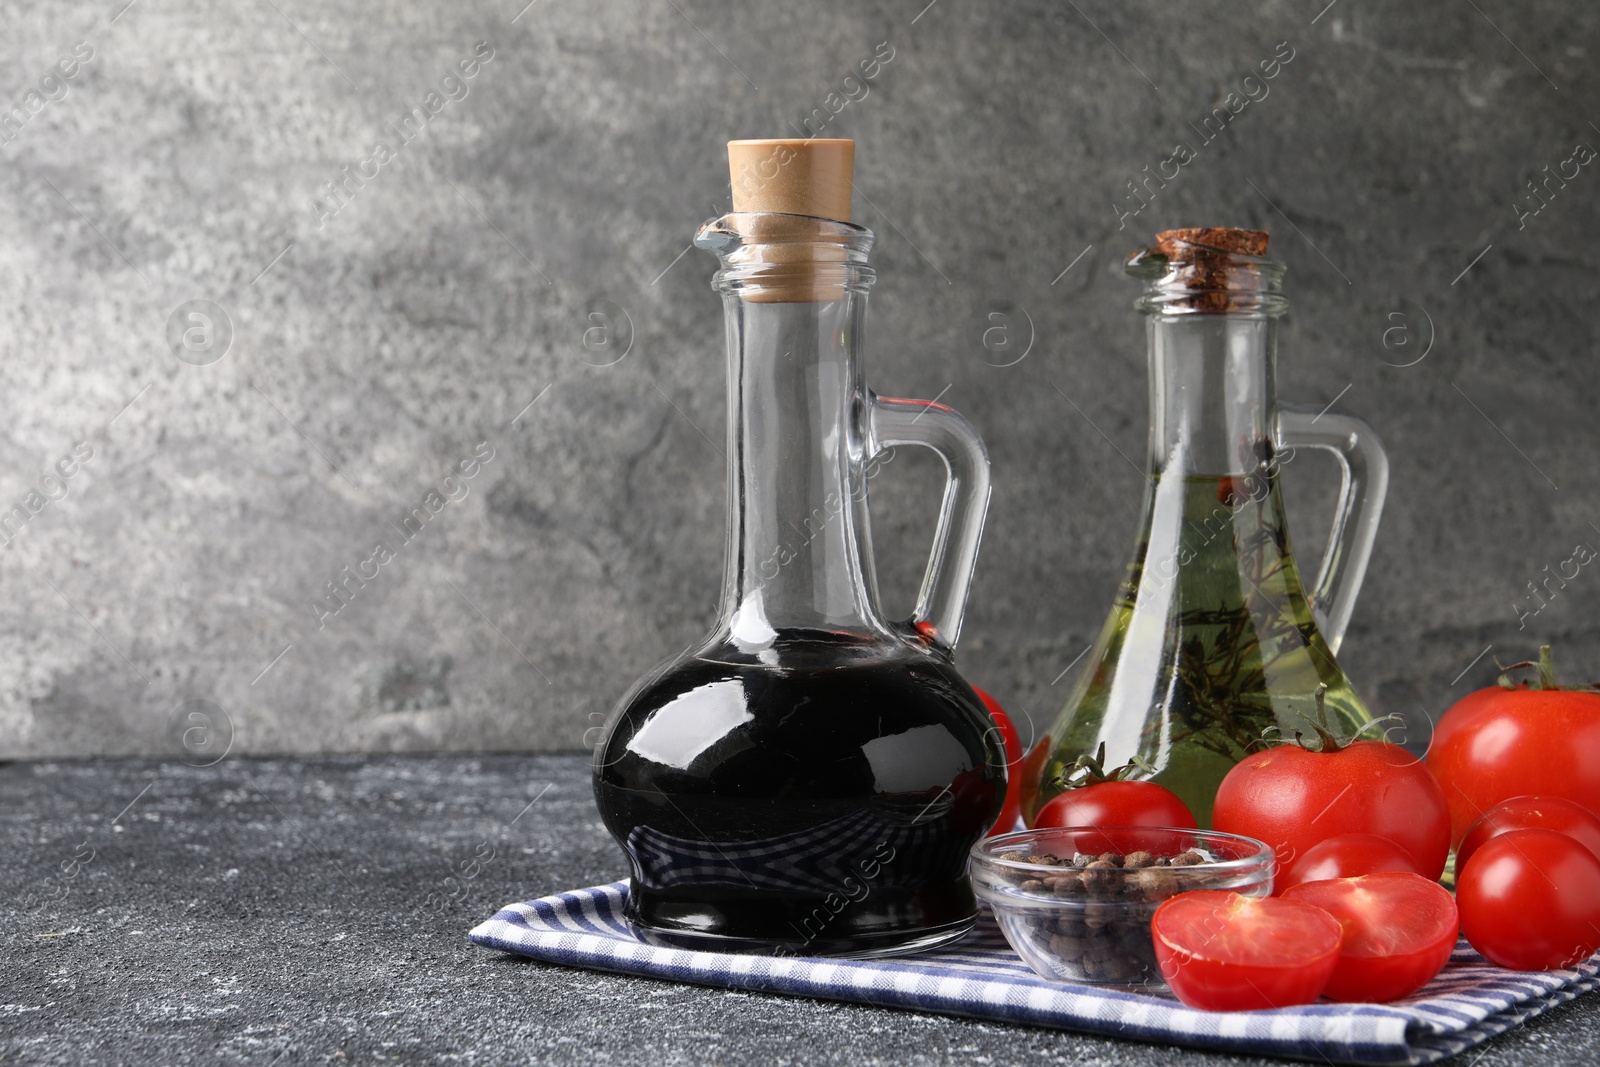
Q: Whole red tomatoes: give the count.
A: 7